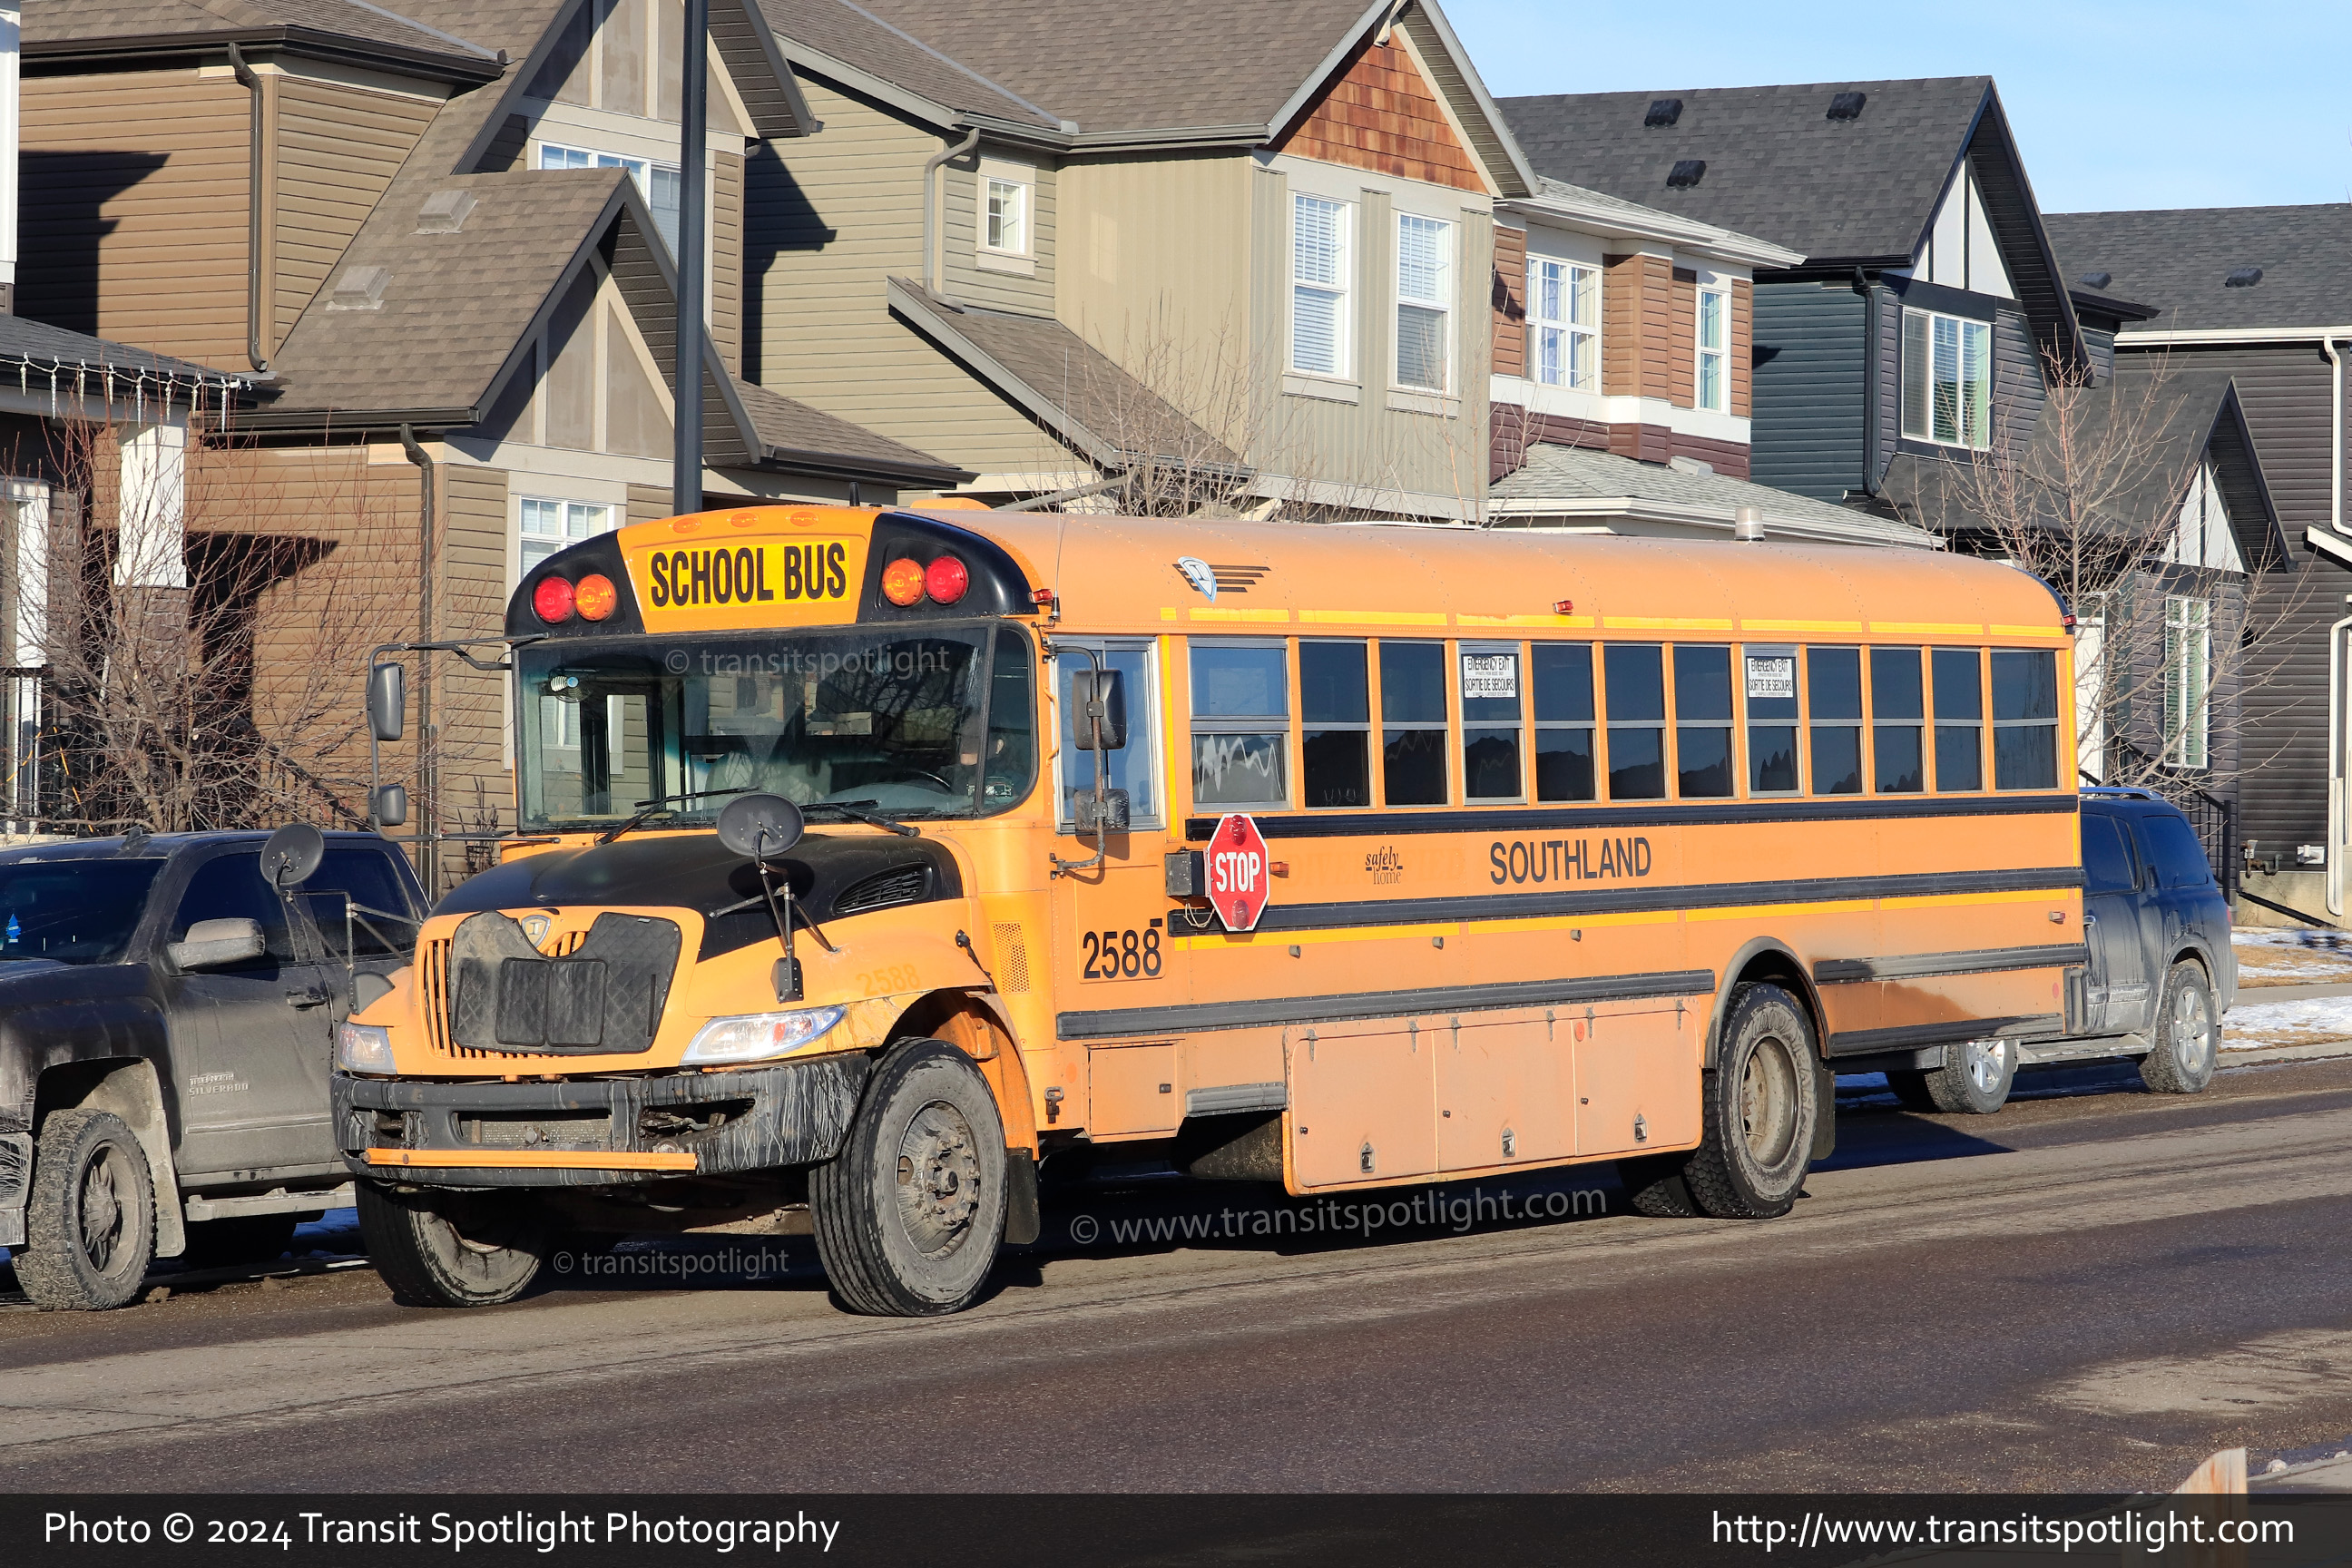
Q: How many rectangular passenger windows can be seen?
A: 12